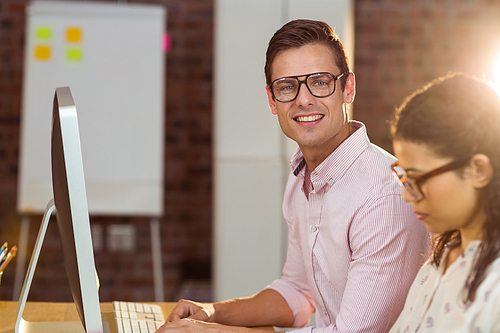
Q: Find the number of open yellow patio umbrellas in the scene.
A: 0